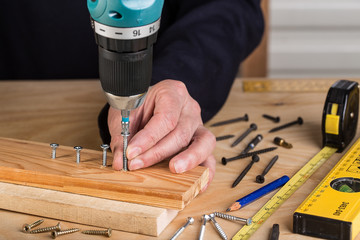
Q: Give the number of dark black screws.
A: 8